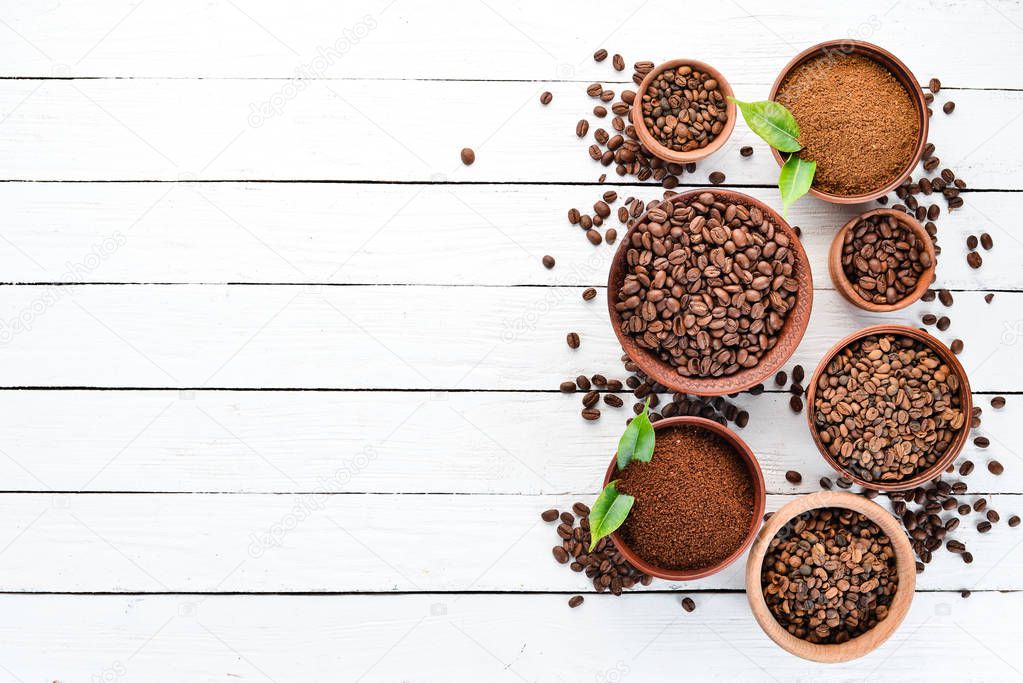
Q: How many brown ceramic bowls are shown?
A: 6